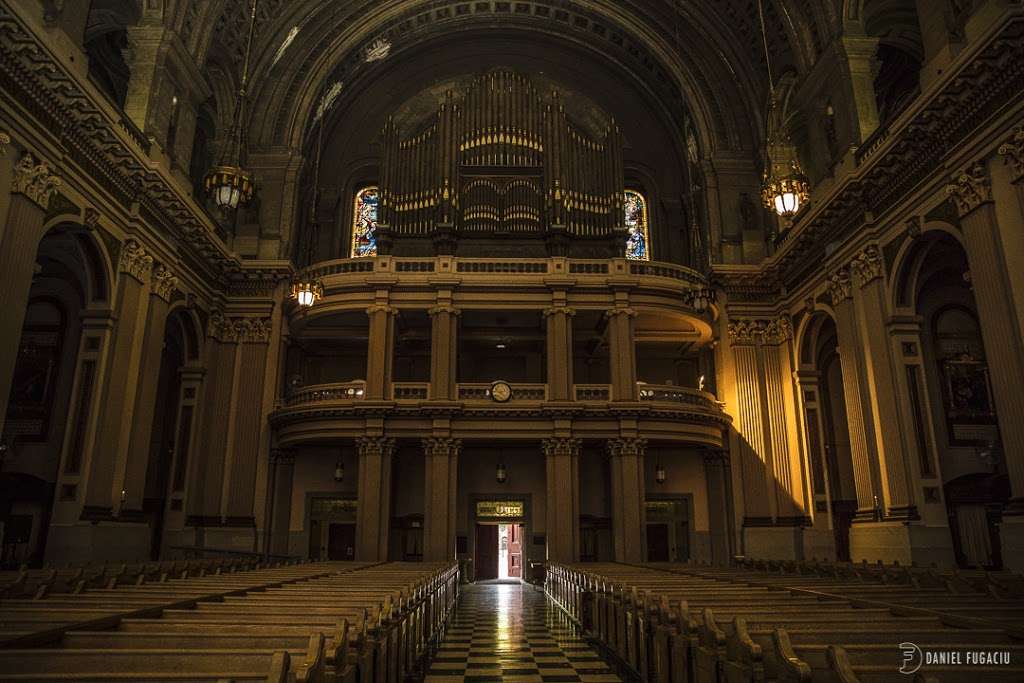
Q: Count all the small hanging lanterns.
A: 3